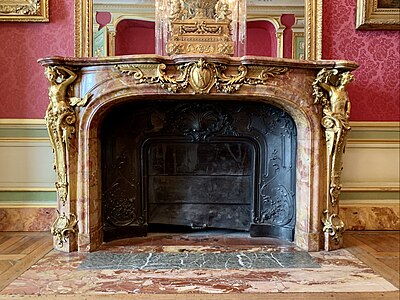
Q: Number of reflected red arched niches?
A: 2